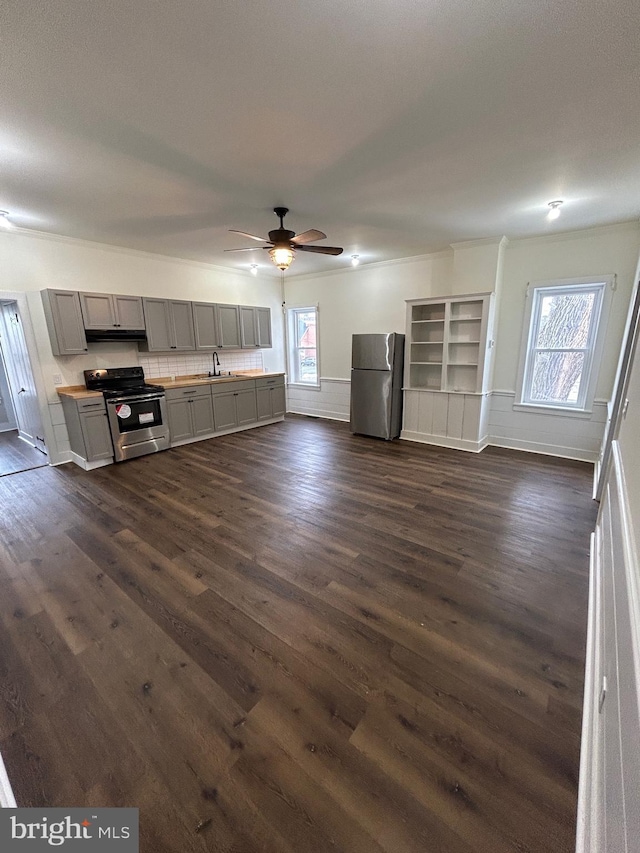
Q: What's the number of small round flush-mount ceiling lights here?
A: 4